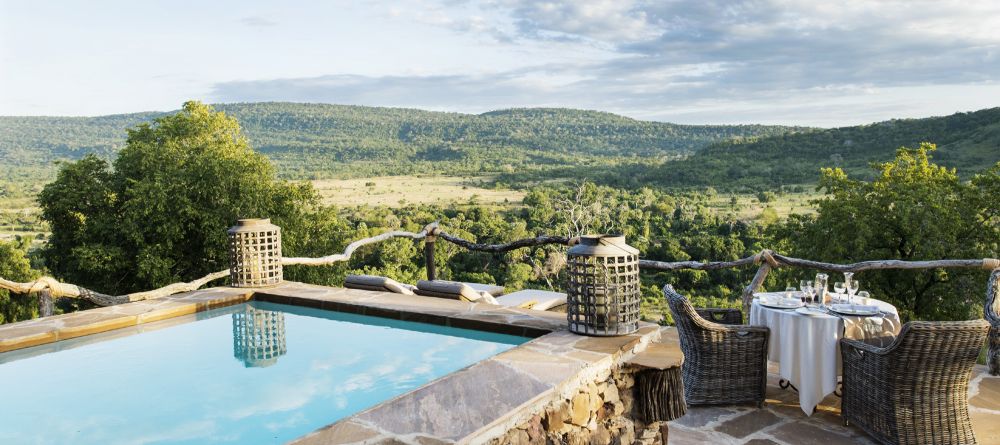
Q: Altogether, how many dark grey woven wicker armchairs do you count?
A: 2